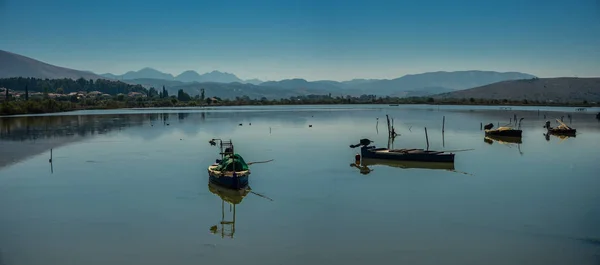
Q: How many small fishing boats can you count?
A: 4